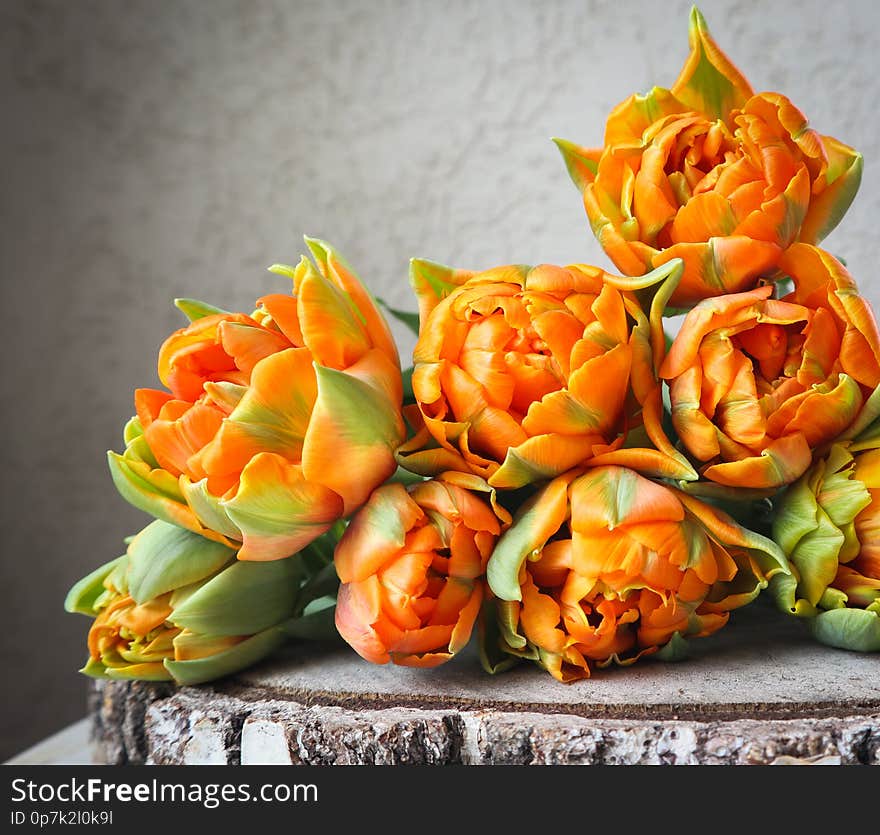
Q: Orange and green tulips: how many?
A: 8